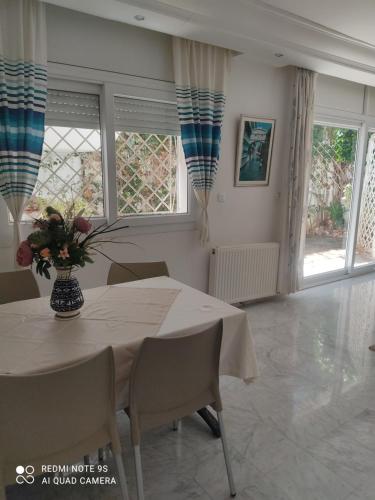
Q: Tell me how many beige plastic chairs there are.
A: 4